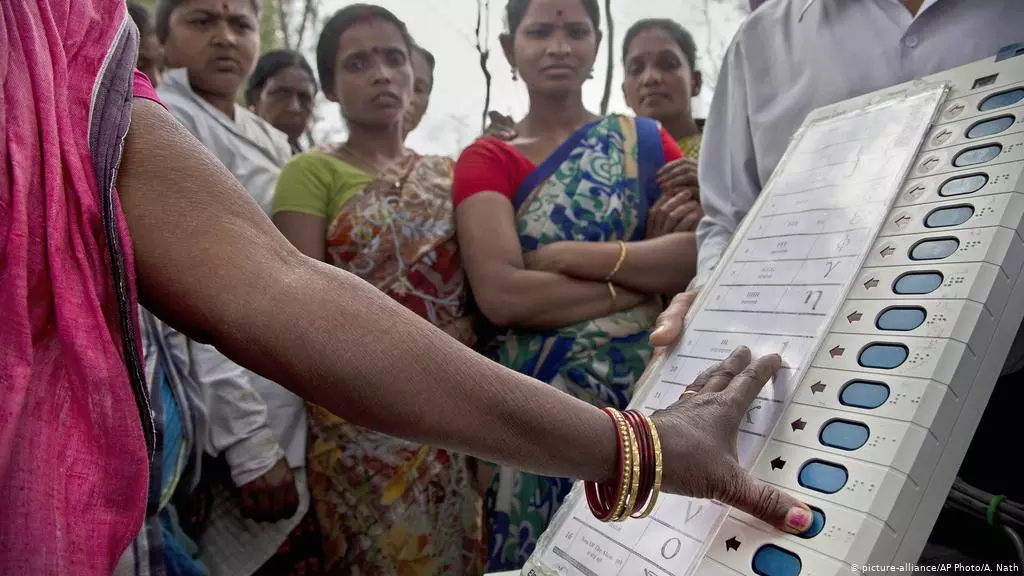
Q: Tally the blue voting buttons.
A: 14